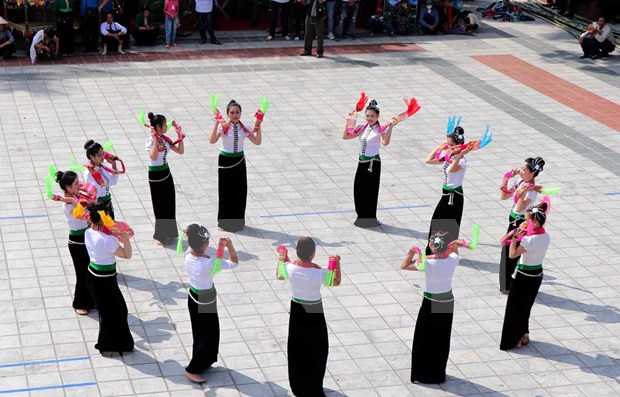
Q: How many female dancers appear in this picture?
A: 12